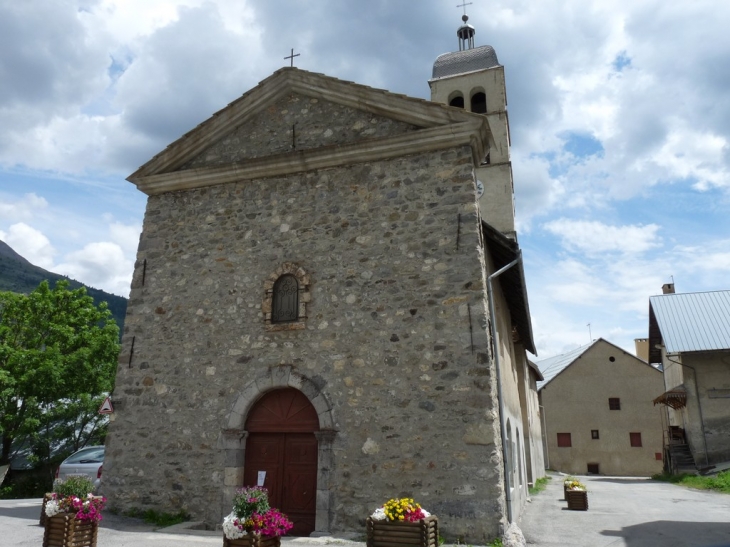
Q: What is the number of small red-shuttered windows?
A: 2